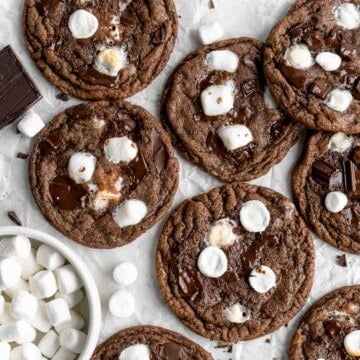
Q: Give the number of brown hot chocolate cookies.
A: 8